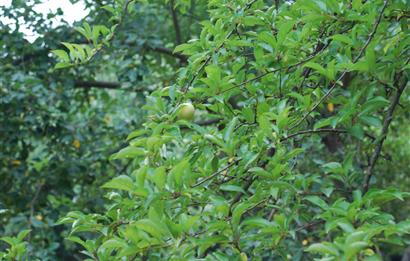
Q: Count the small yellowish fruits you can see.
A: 1